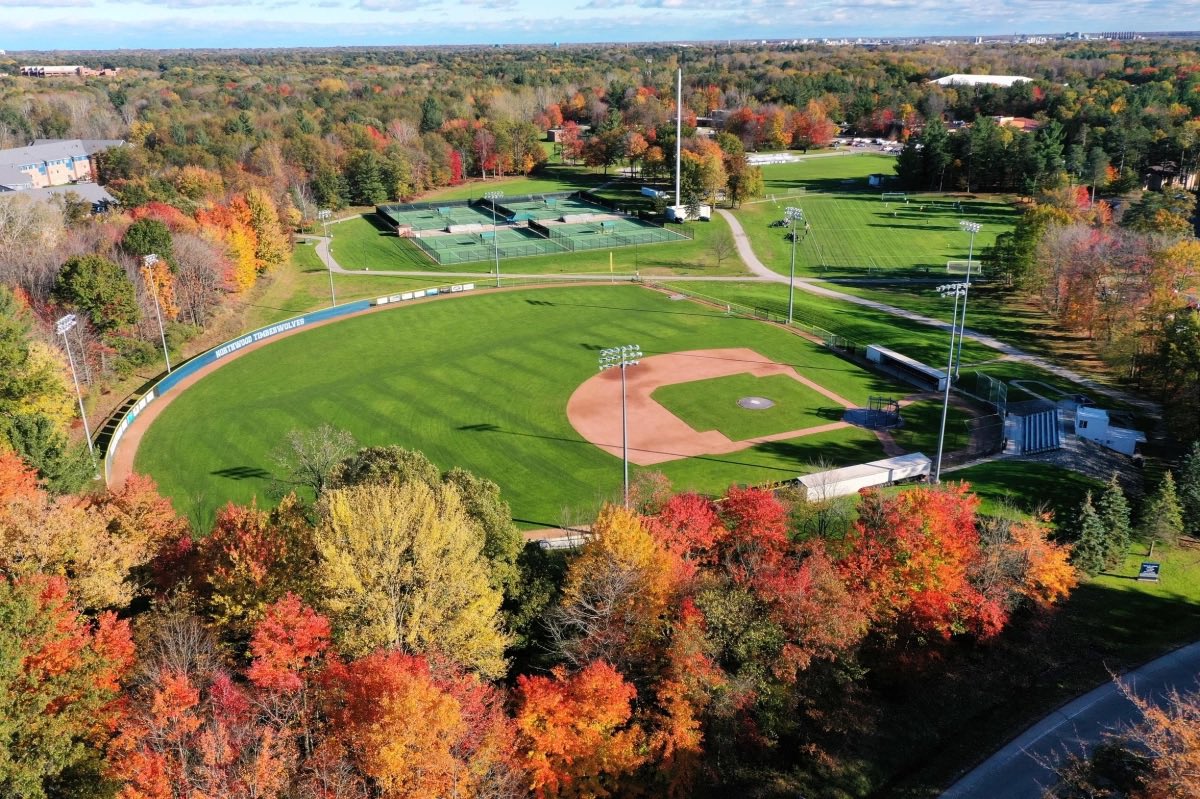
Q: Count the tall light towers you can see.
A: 8